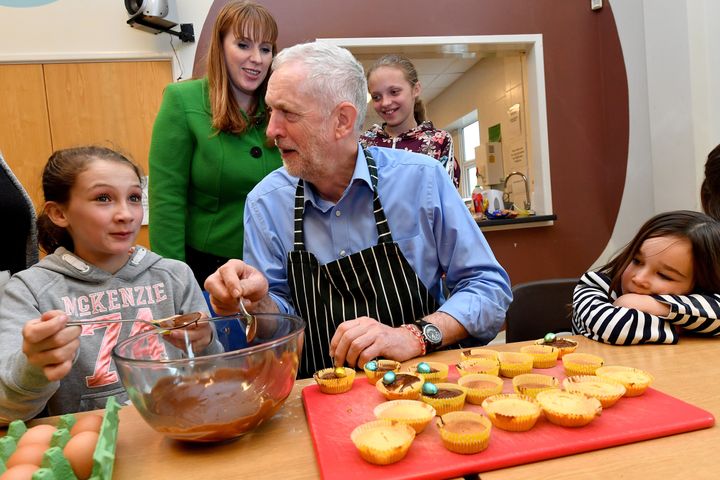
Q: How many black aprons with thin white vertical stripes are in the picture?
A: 1